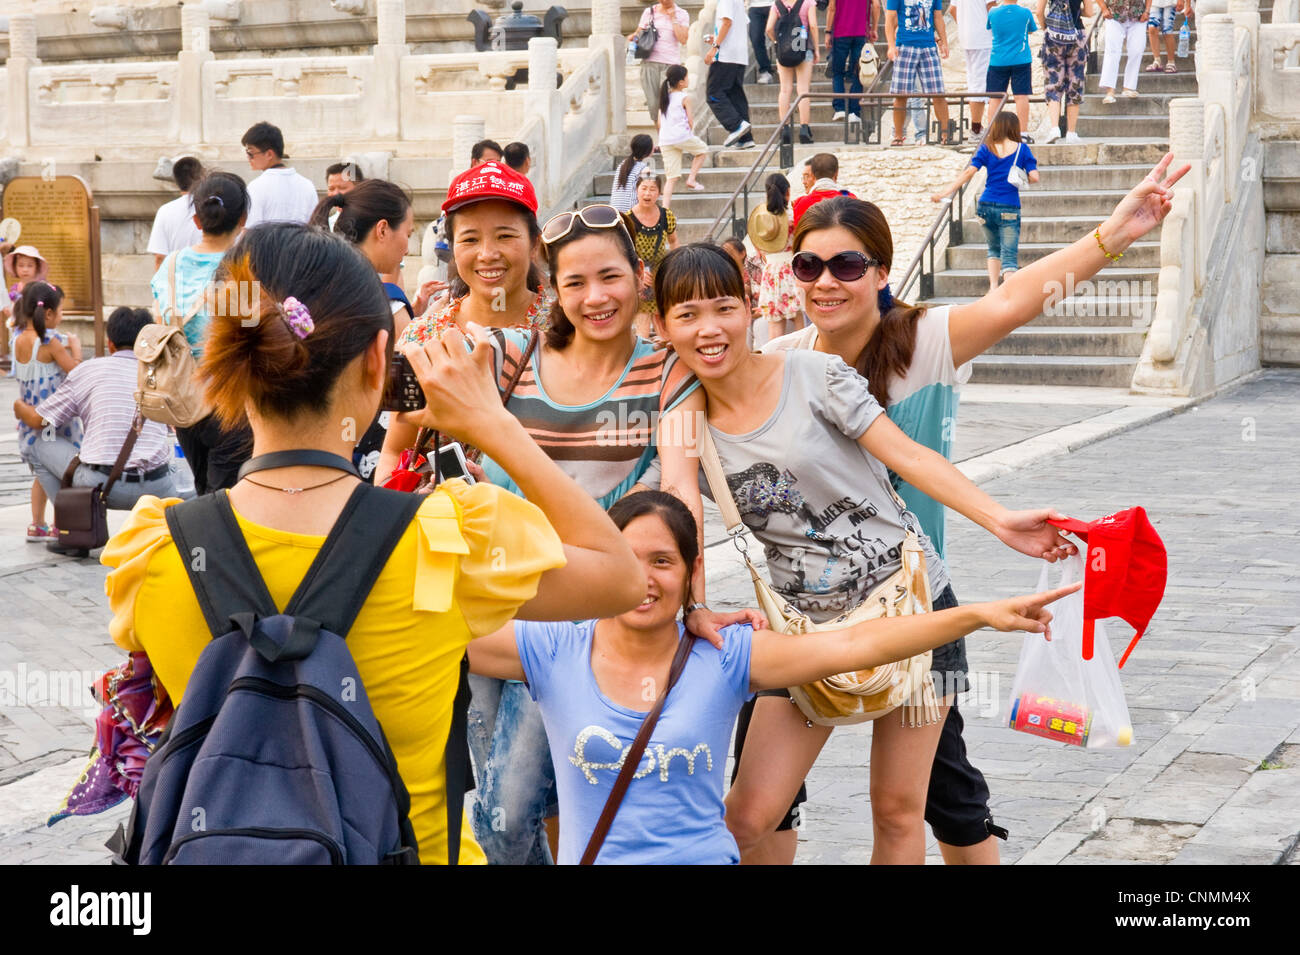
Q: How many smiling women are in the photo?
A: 5